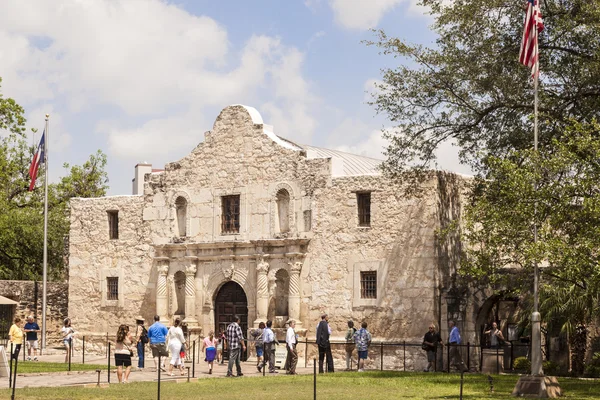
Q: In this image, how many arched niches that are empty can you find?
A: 4